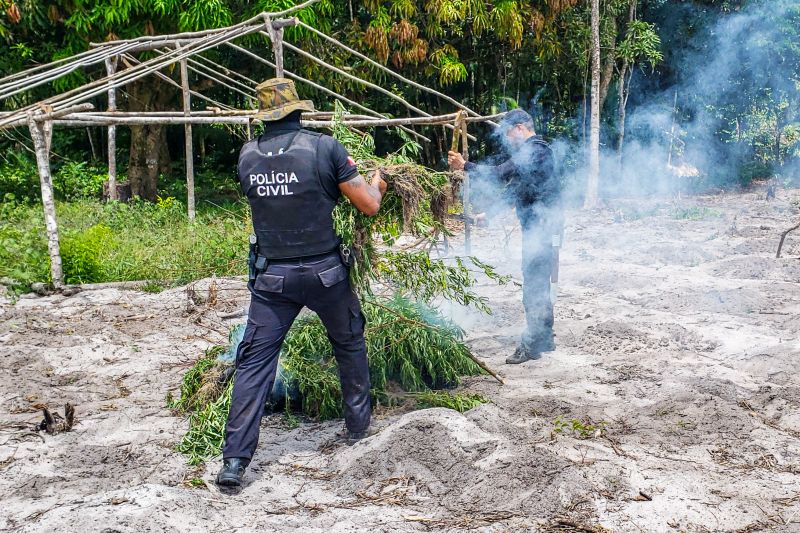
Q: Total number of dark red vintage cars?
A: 0